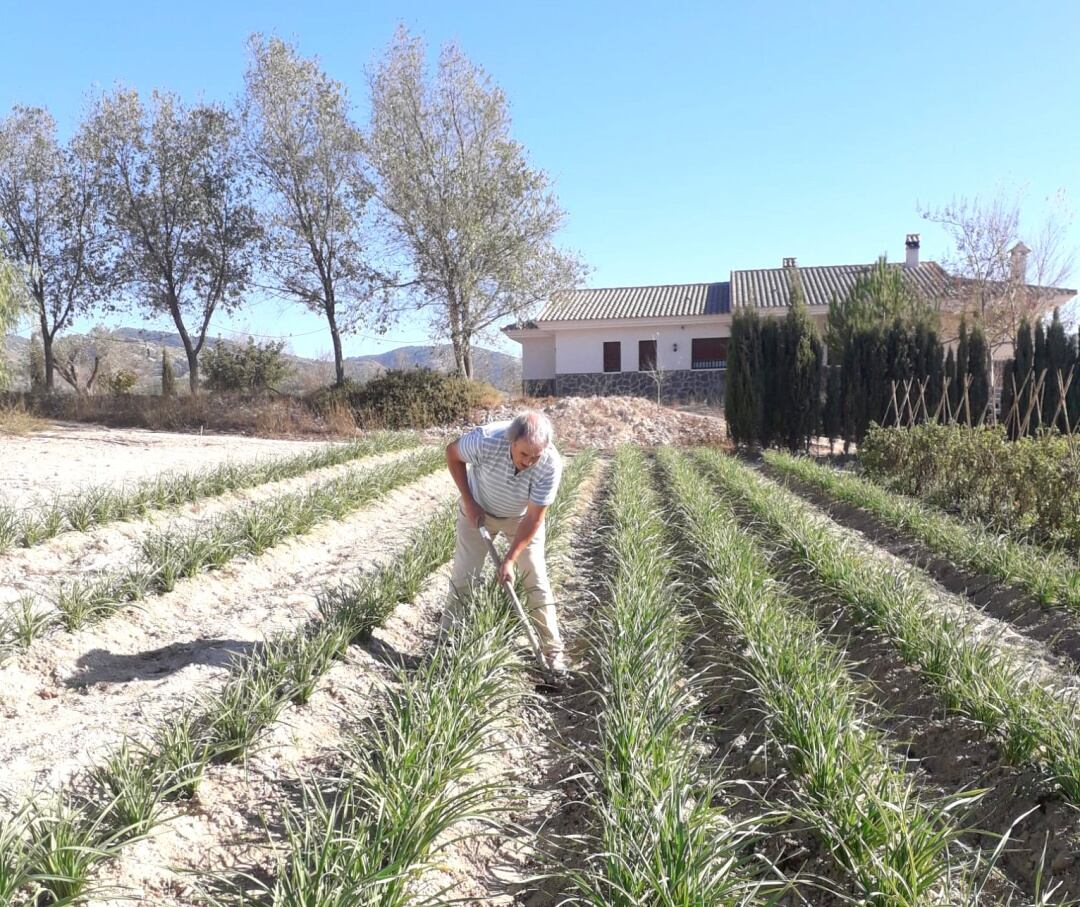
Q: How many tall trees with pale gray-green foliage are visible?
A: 4